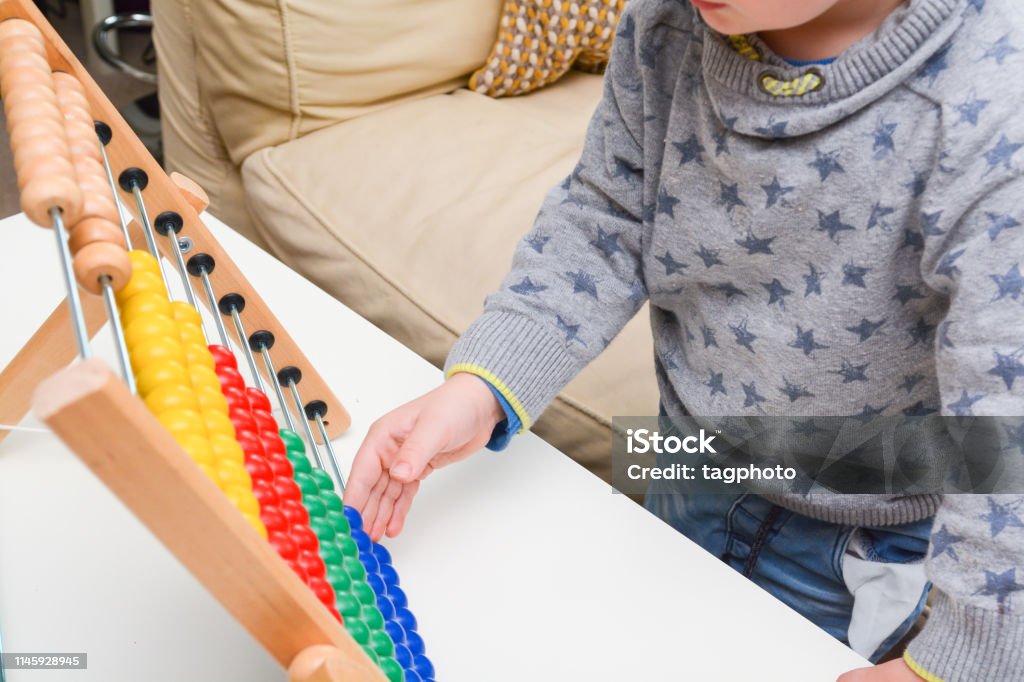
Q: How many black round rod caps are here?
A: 8